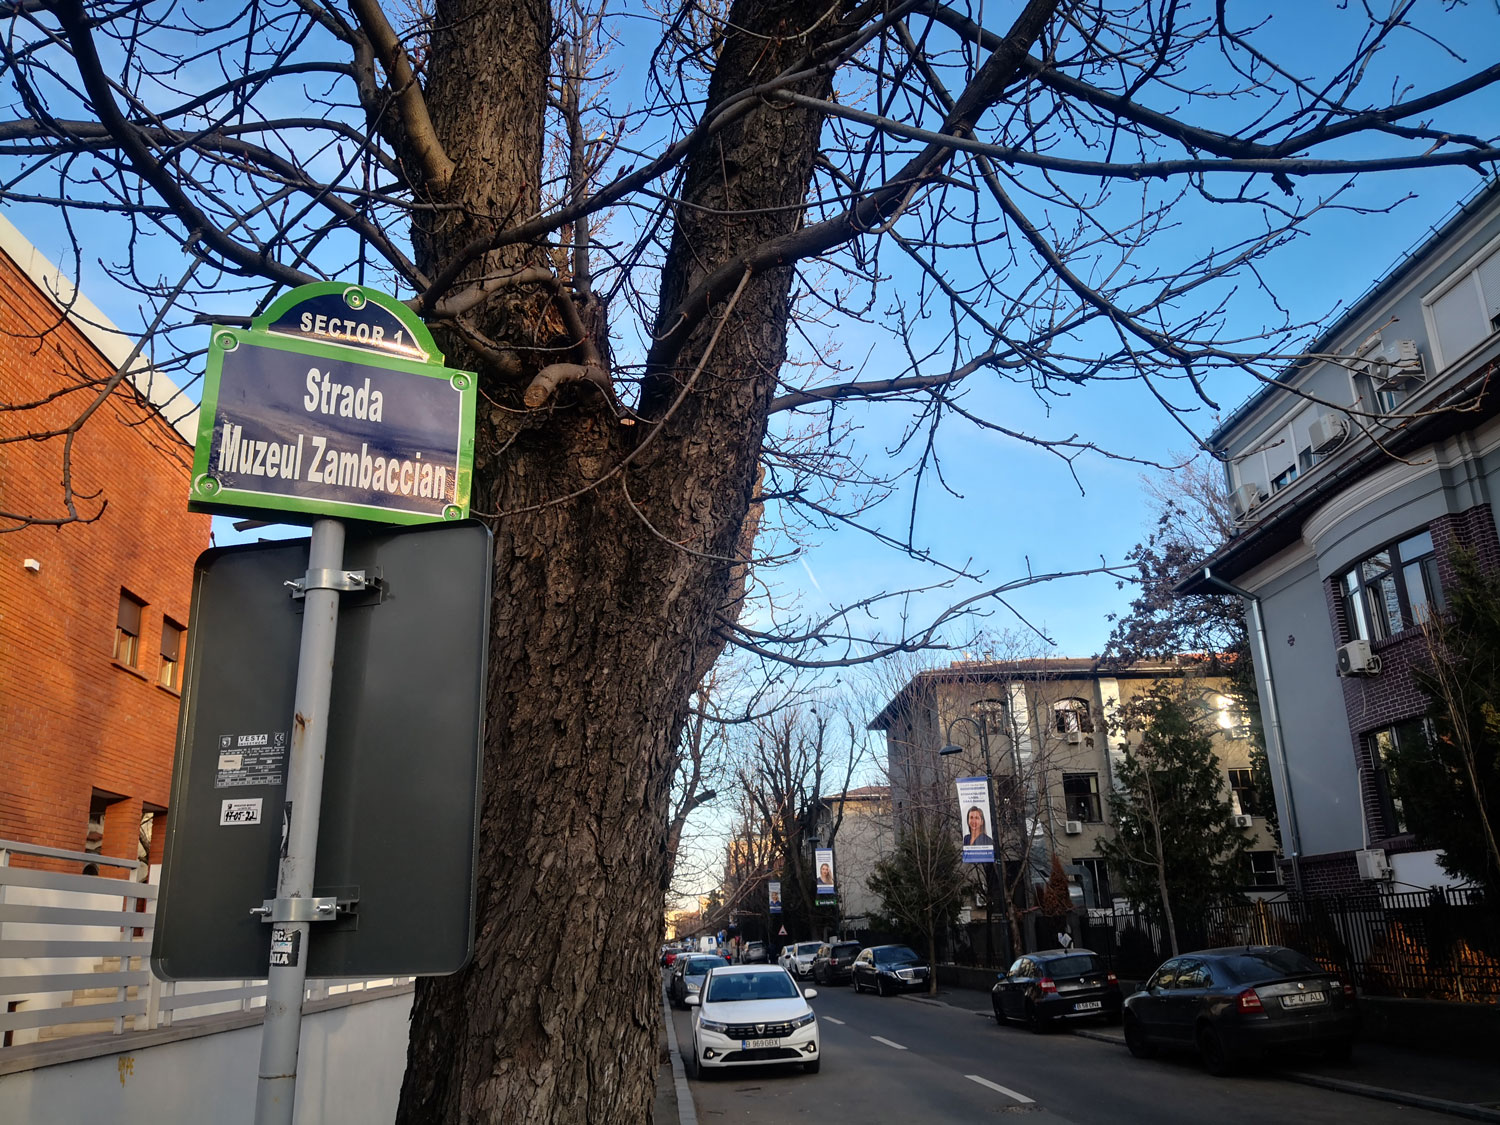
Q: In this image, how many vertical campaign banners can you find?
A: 3